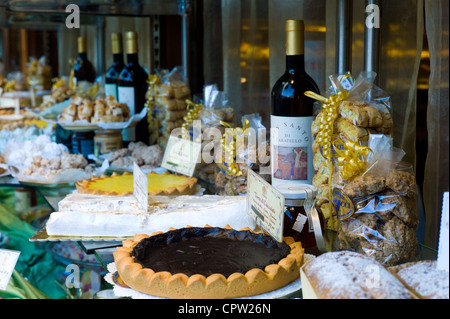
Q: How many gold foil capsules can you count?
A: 4